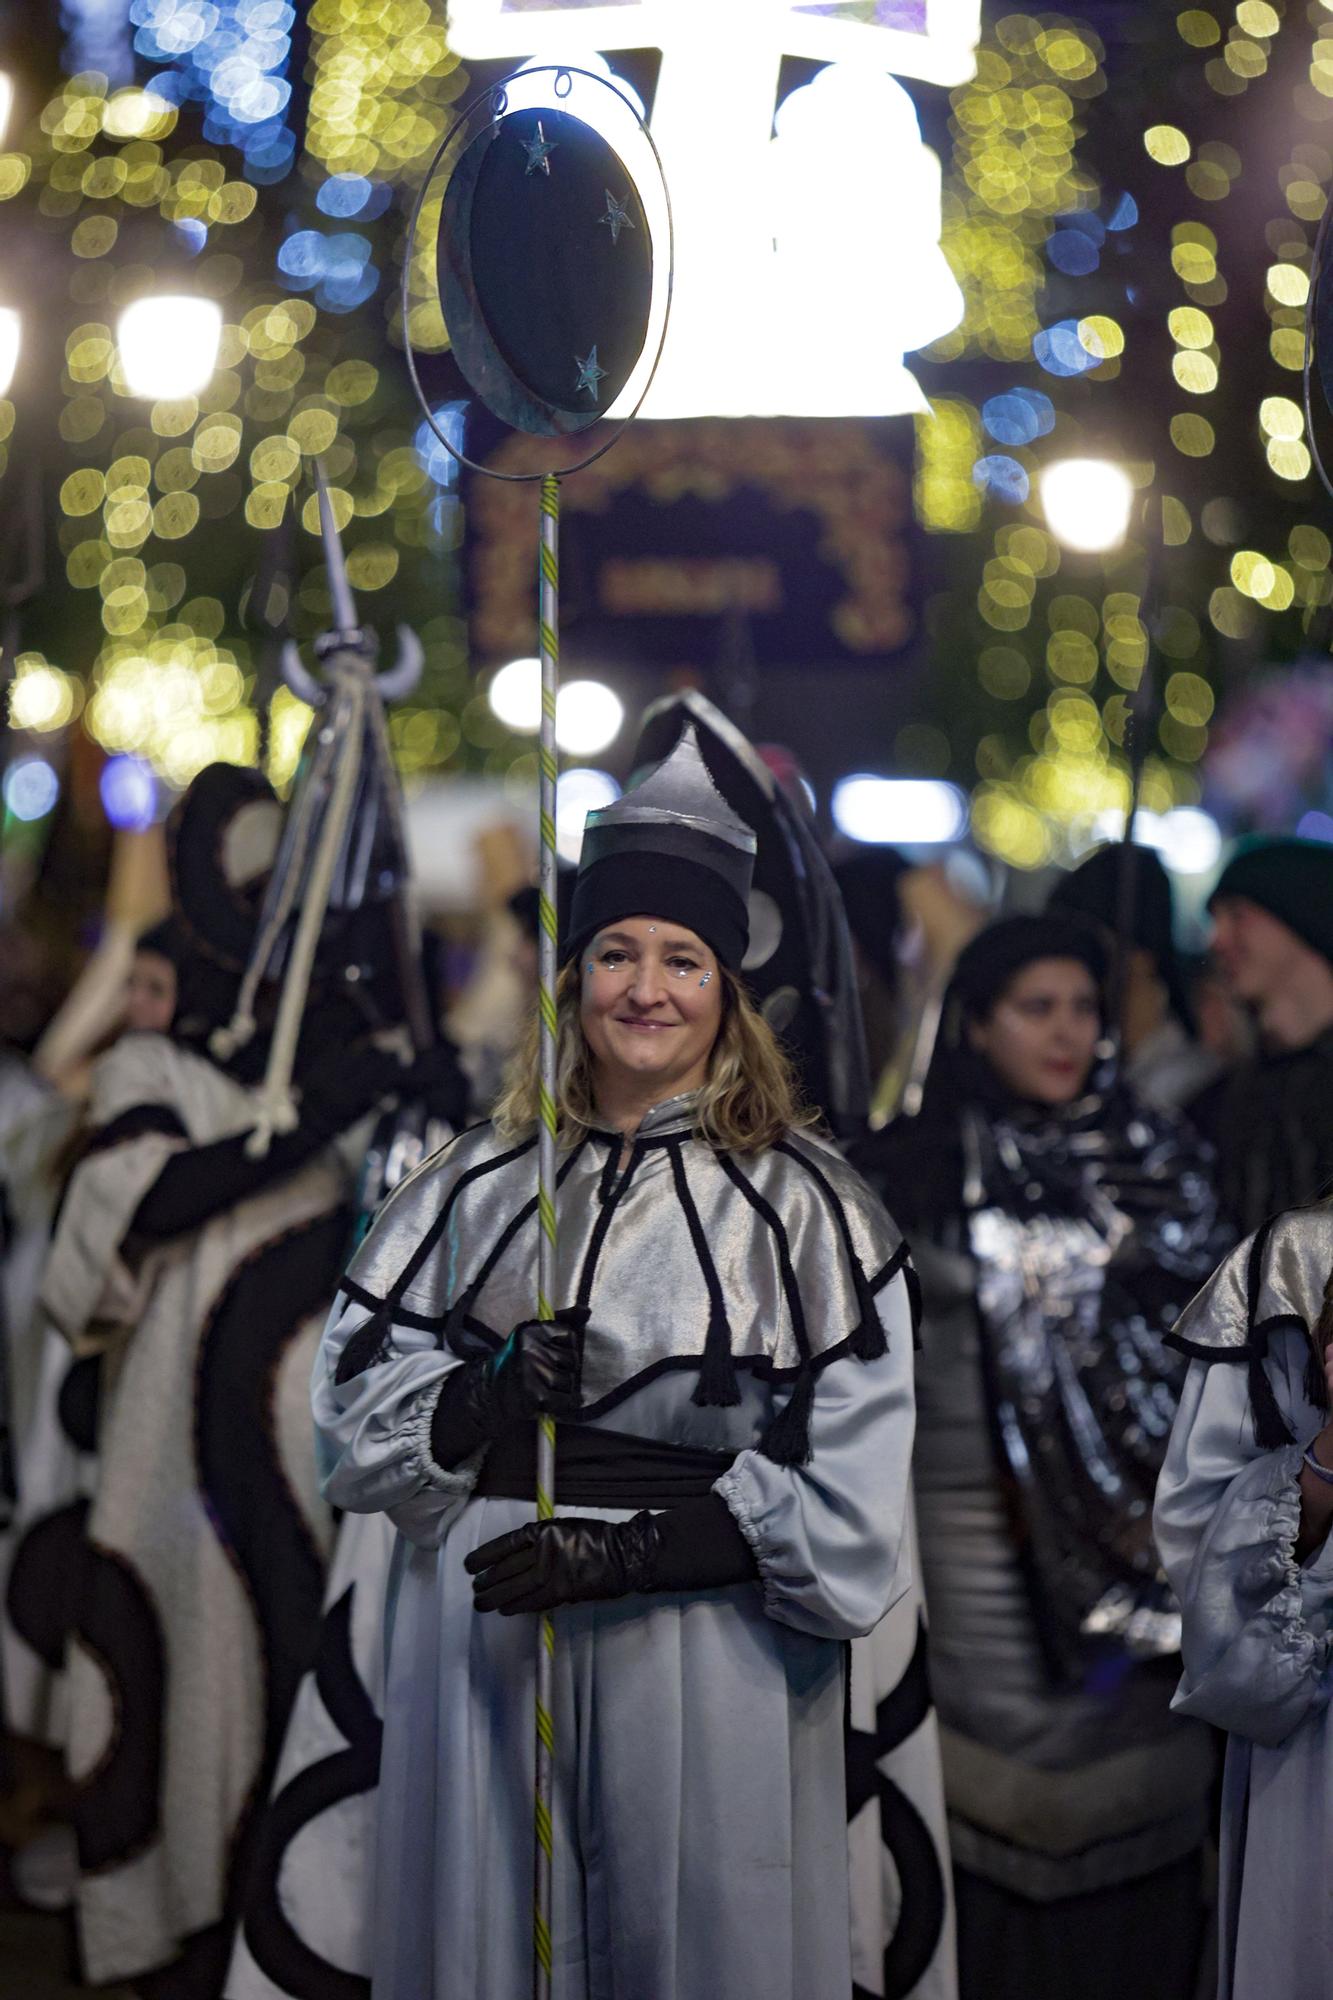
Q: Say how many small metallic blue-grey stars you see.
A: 3